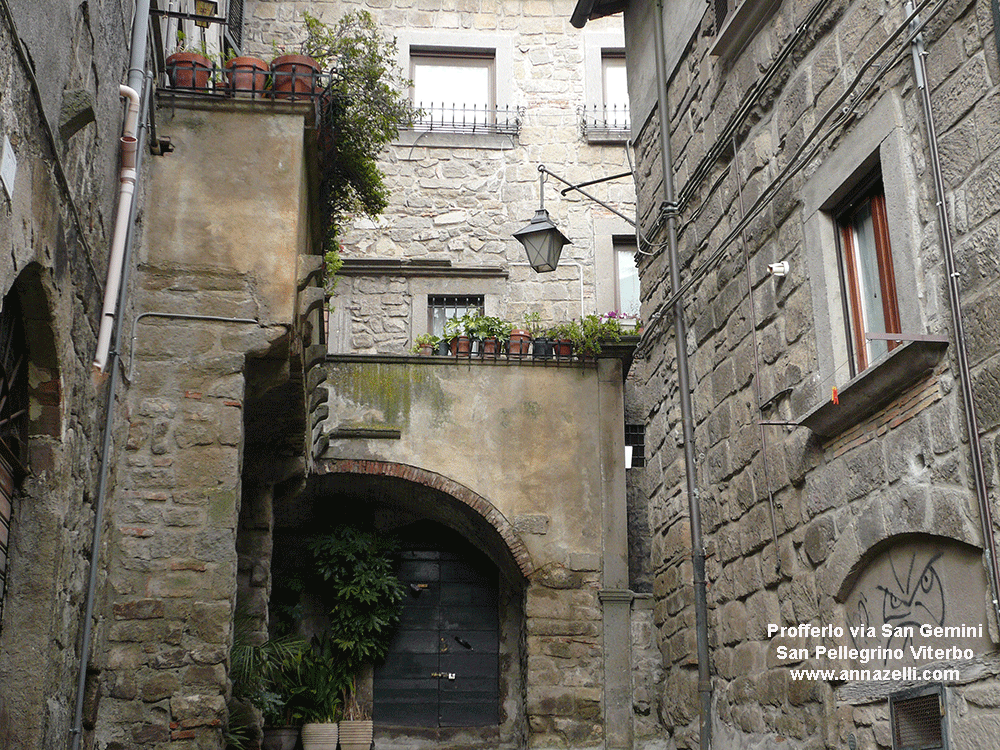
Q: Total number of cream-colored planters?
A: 2